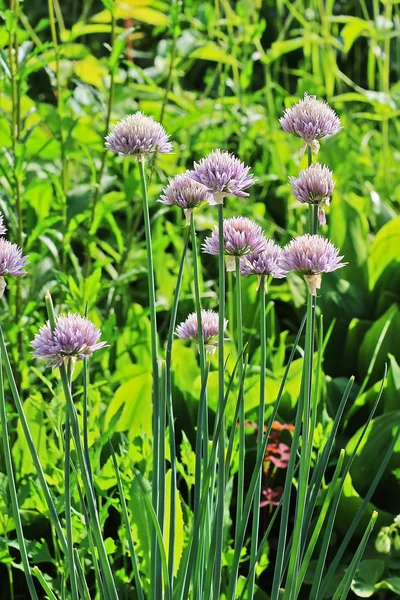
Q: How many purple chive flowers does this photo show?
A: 12